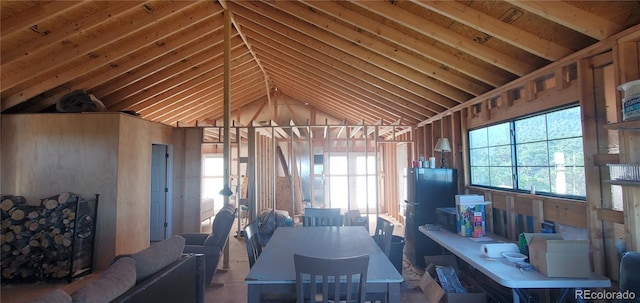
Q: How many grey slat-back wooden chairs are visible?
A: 4